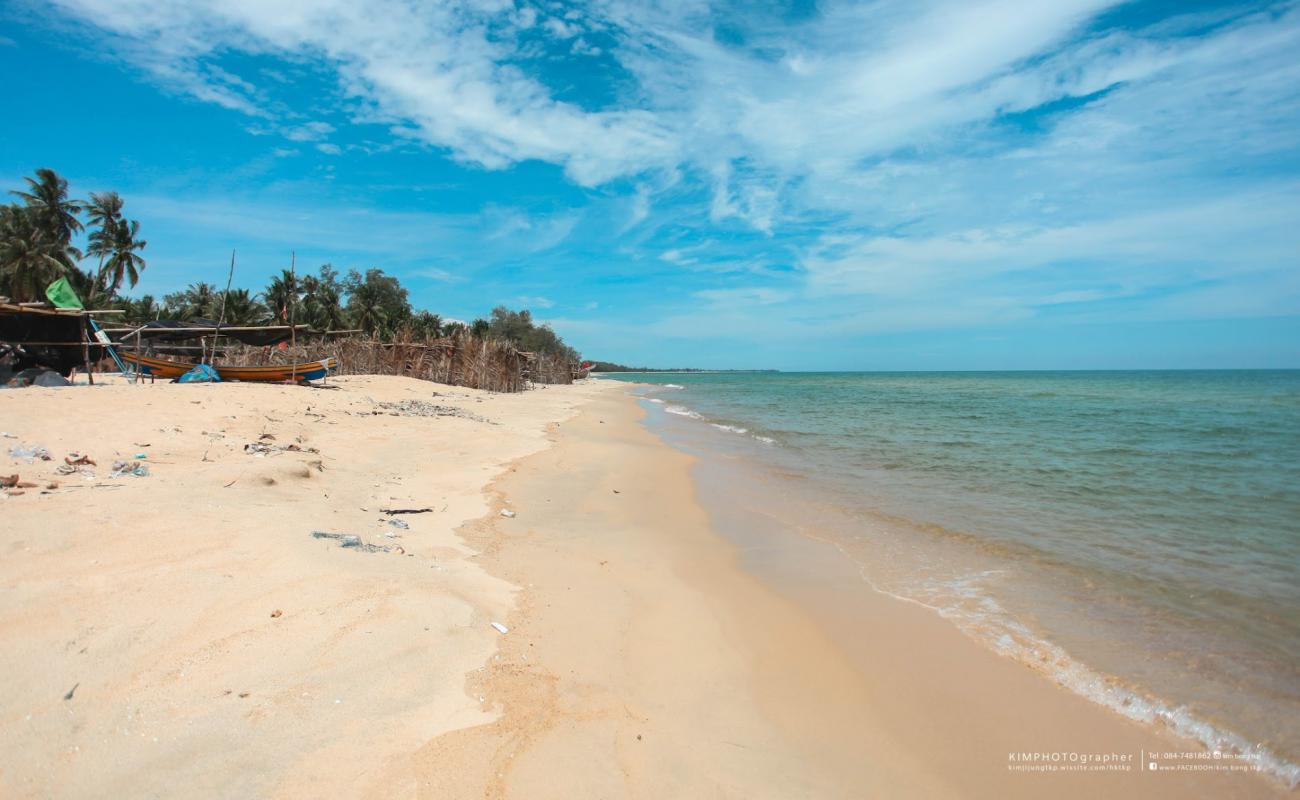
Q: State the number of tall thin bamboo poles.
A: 2